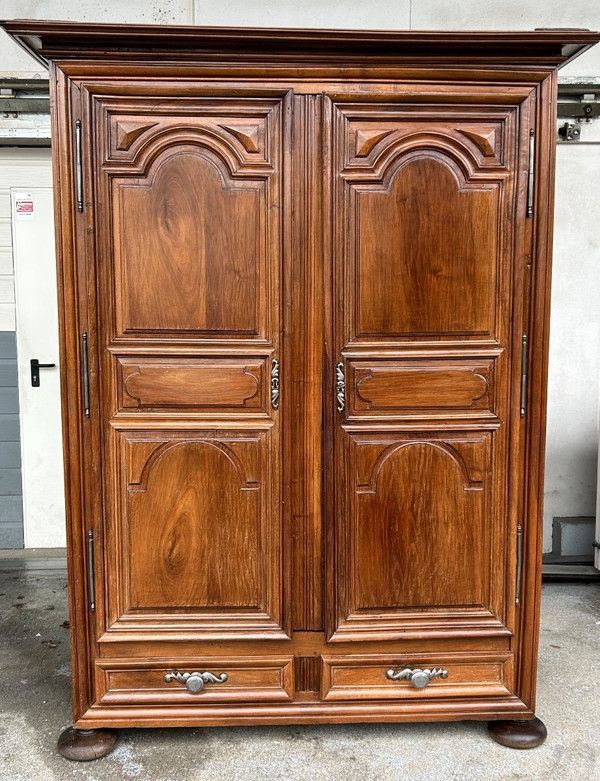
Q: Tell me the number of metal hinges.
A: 6